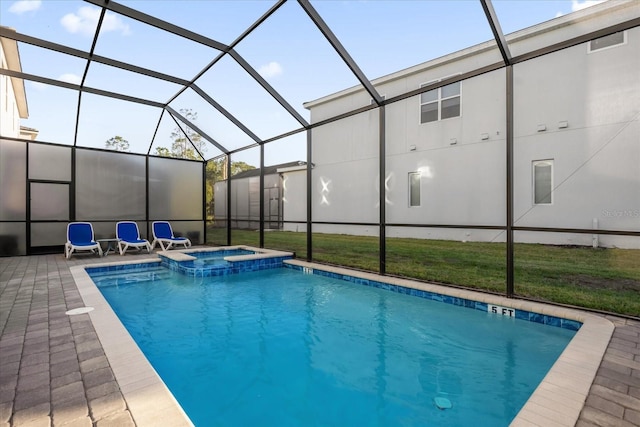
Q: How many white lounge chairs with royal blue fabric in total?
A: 3